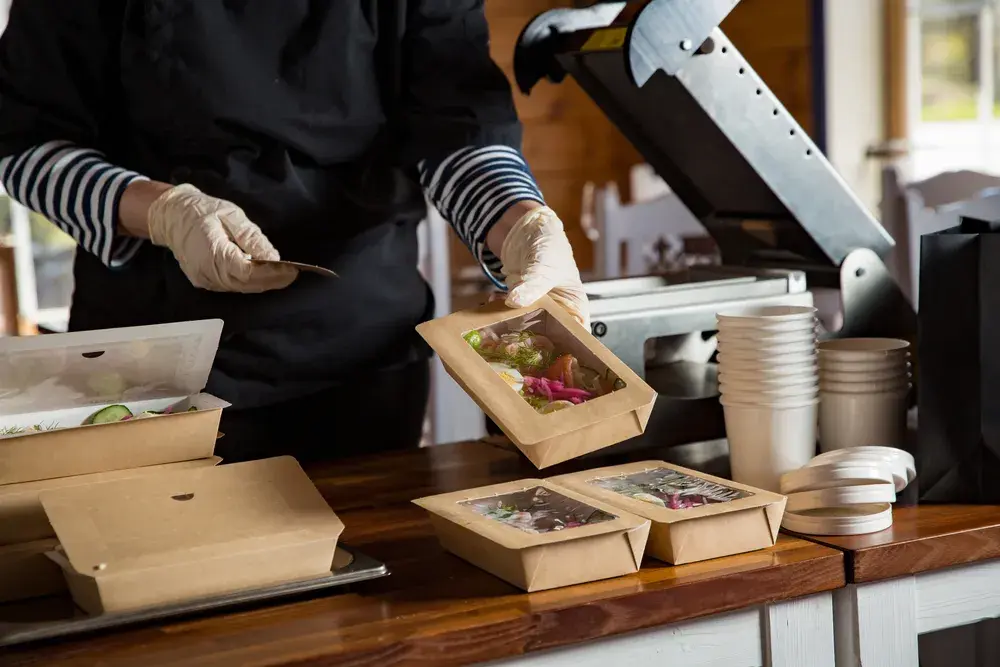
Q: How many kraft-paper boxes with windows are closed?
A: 3